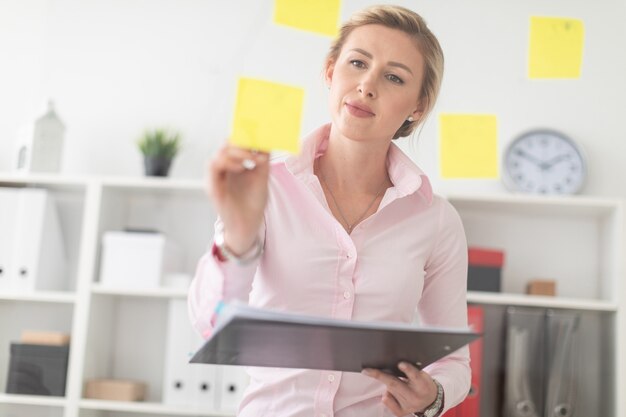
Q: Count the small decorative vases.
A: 1